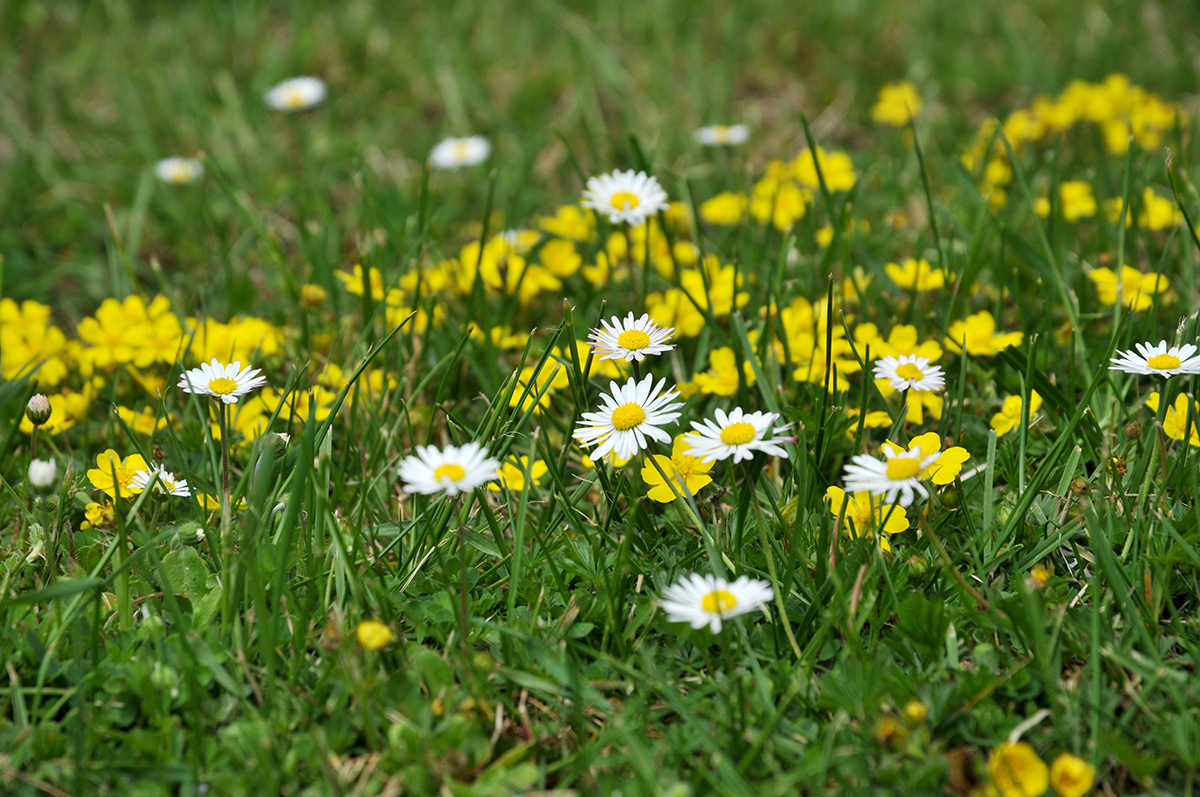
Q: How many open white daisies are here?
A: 15